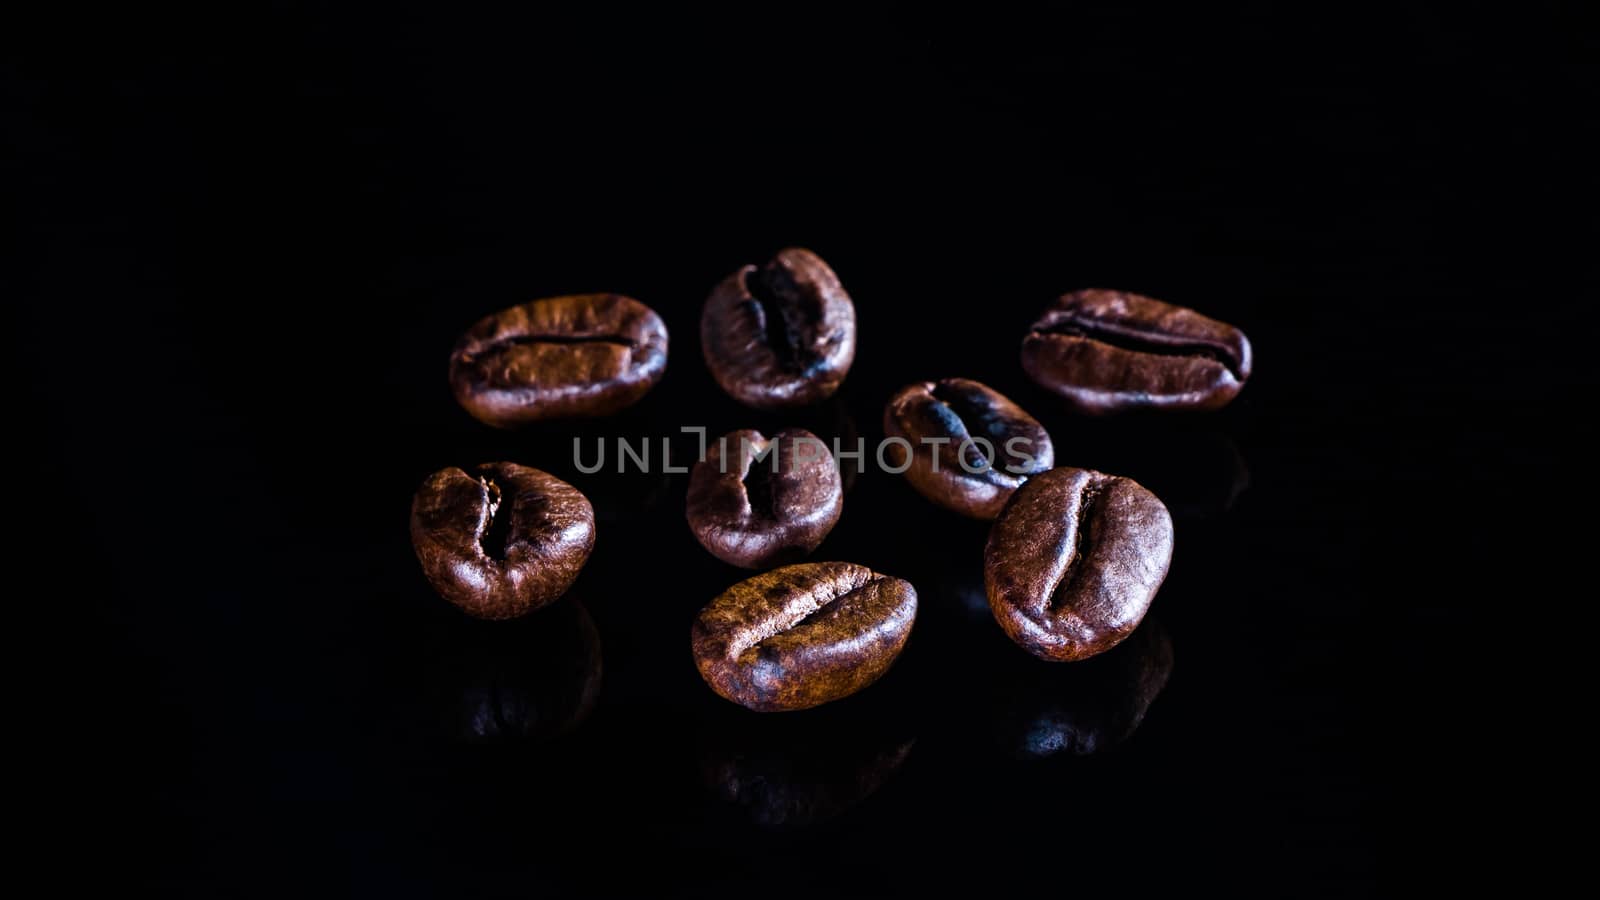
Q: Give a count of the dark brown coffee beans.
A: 8